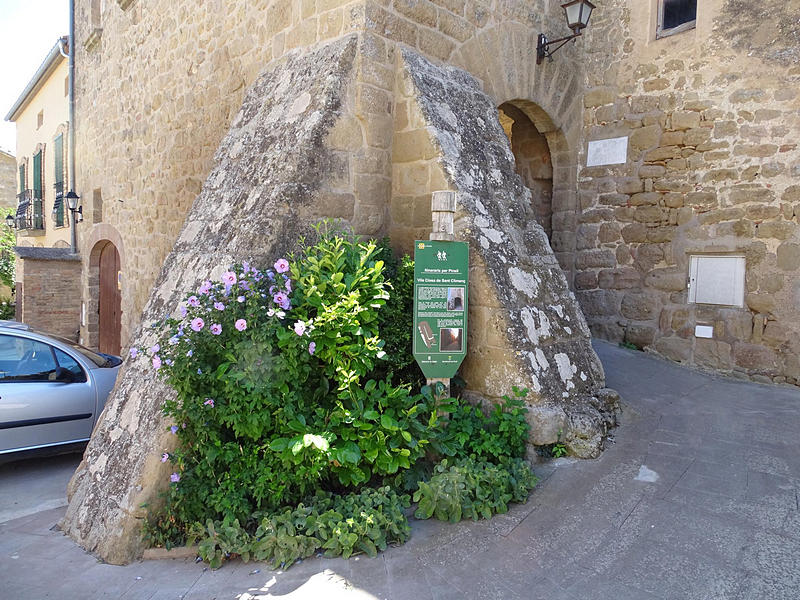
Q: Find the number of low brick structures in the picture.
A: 1